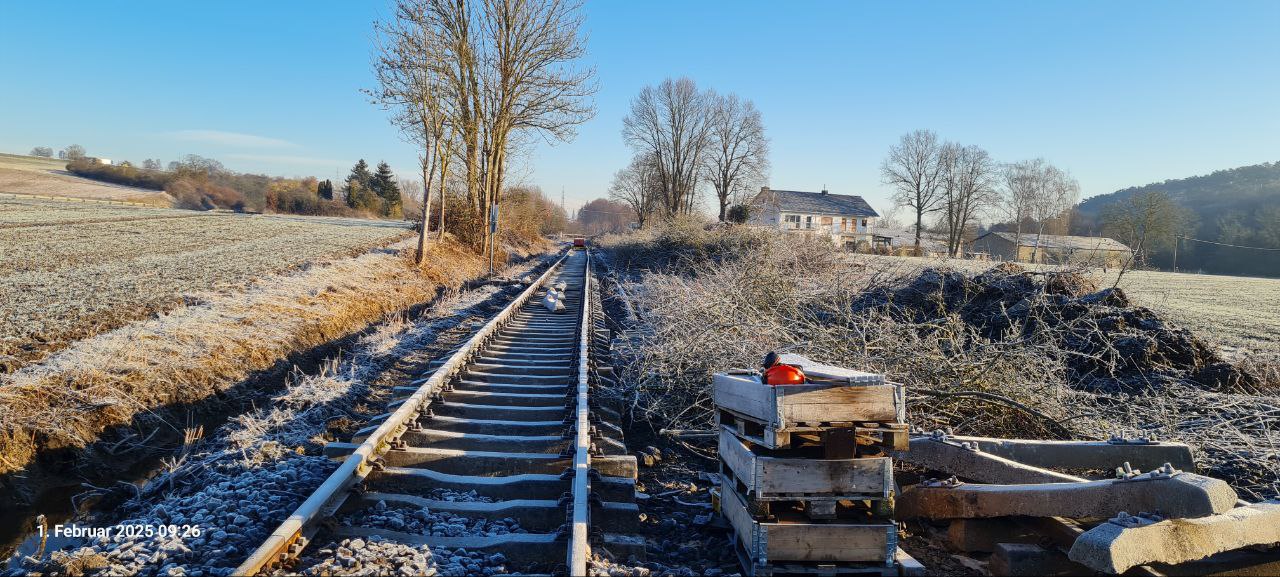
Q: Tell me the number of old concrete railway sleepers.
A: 4